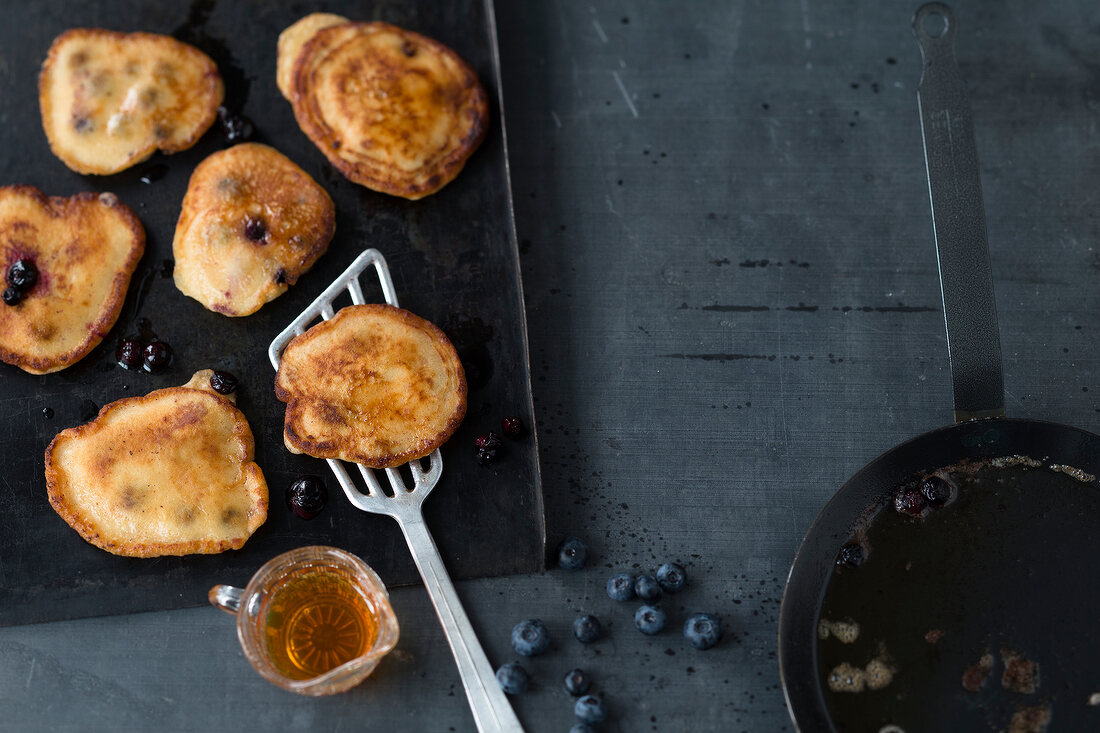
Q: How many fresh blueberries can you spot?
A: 12